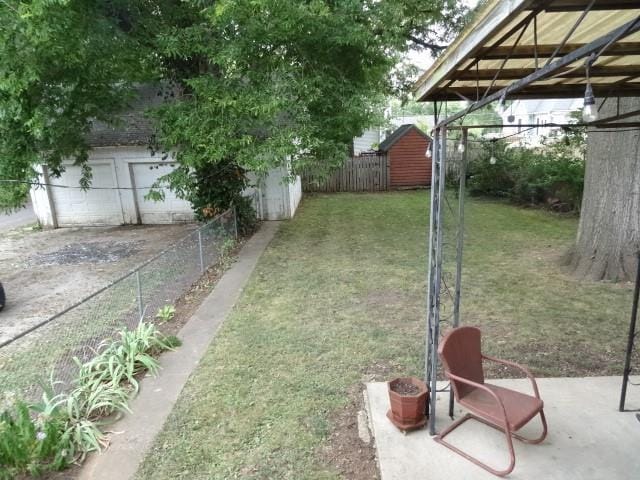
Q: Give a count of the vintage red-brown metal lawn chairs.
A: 1